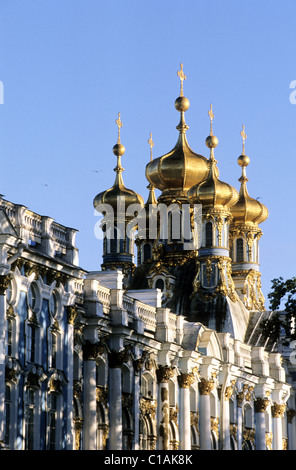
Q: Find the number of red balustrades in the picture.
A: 0